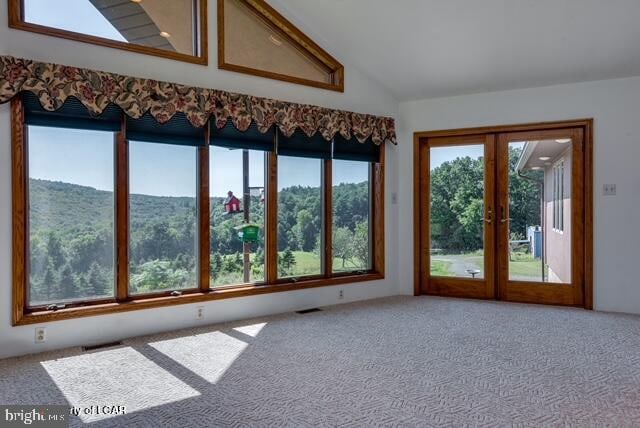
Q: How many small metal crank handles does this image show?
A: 4